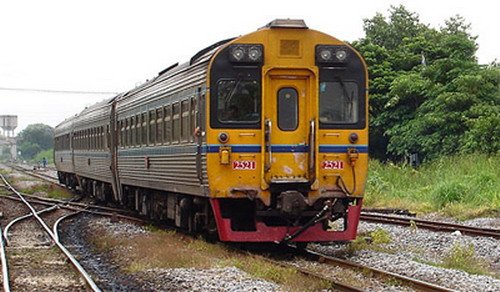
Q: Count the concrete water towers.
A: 1